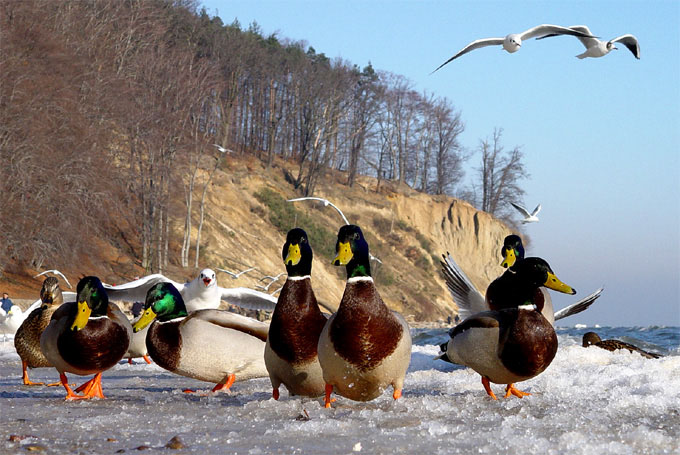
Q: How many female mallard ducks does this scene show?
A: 2